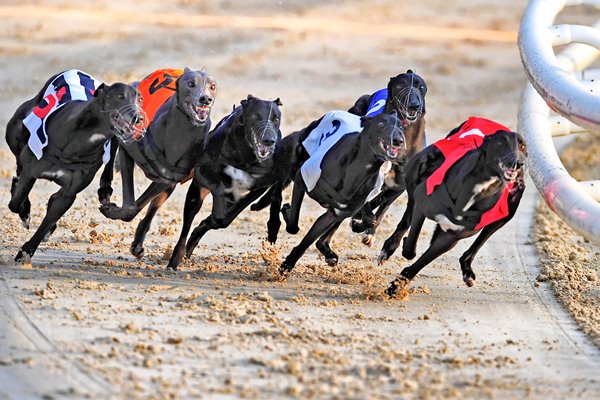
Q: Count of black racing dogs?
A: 6